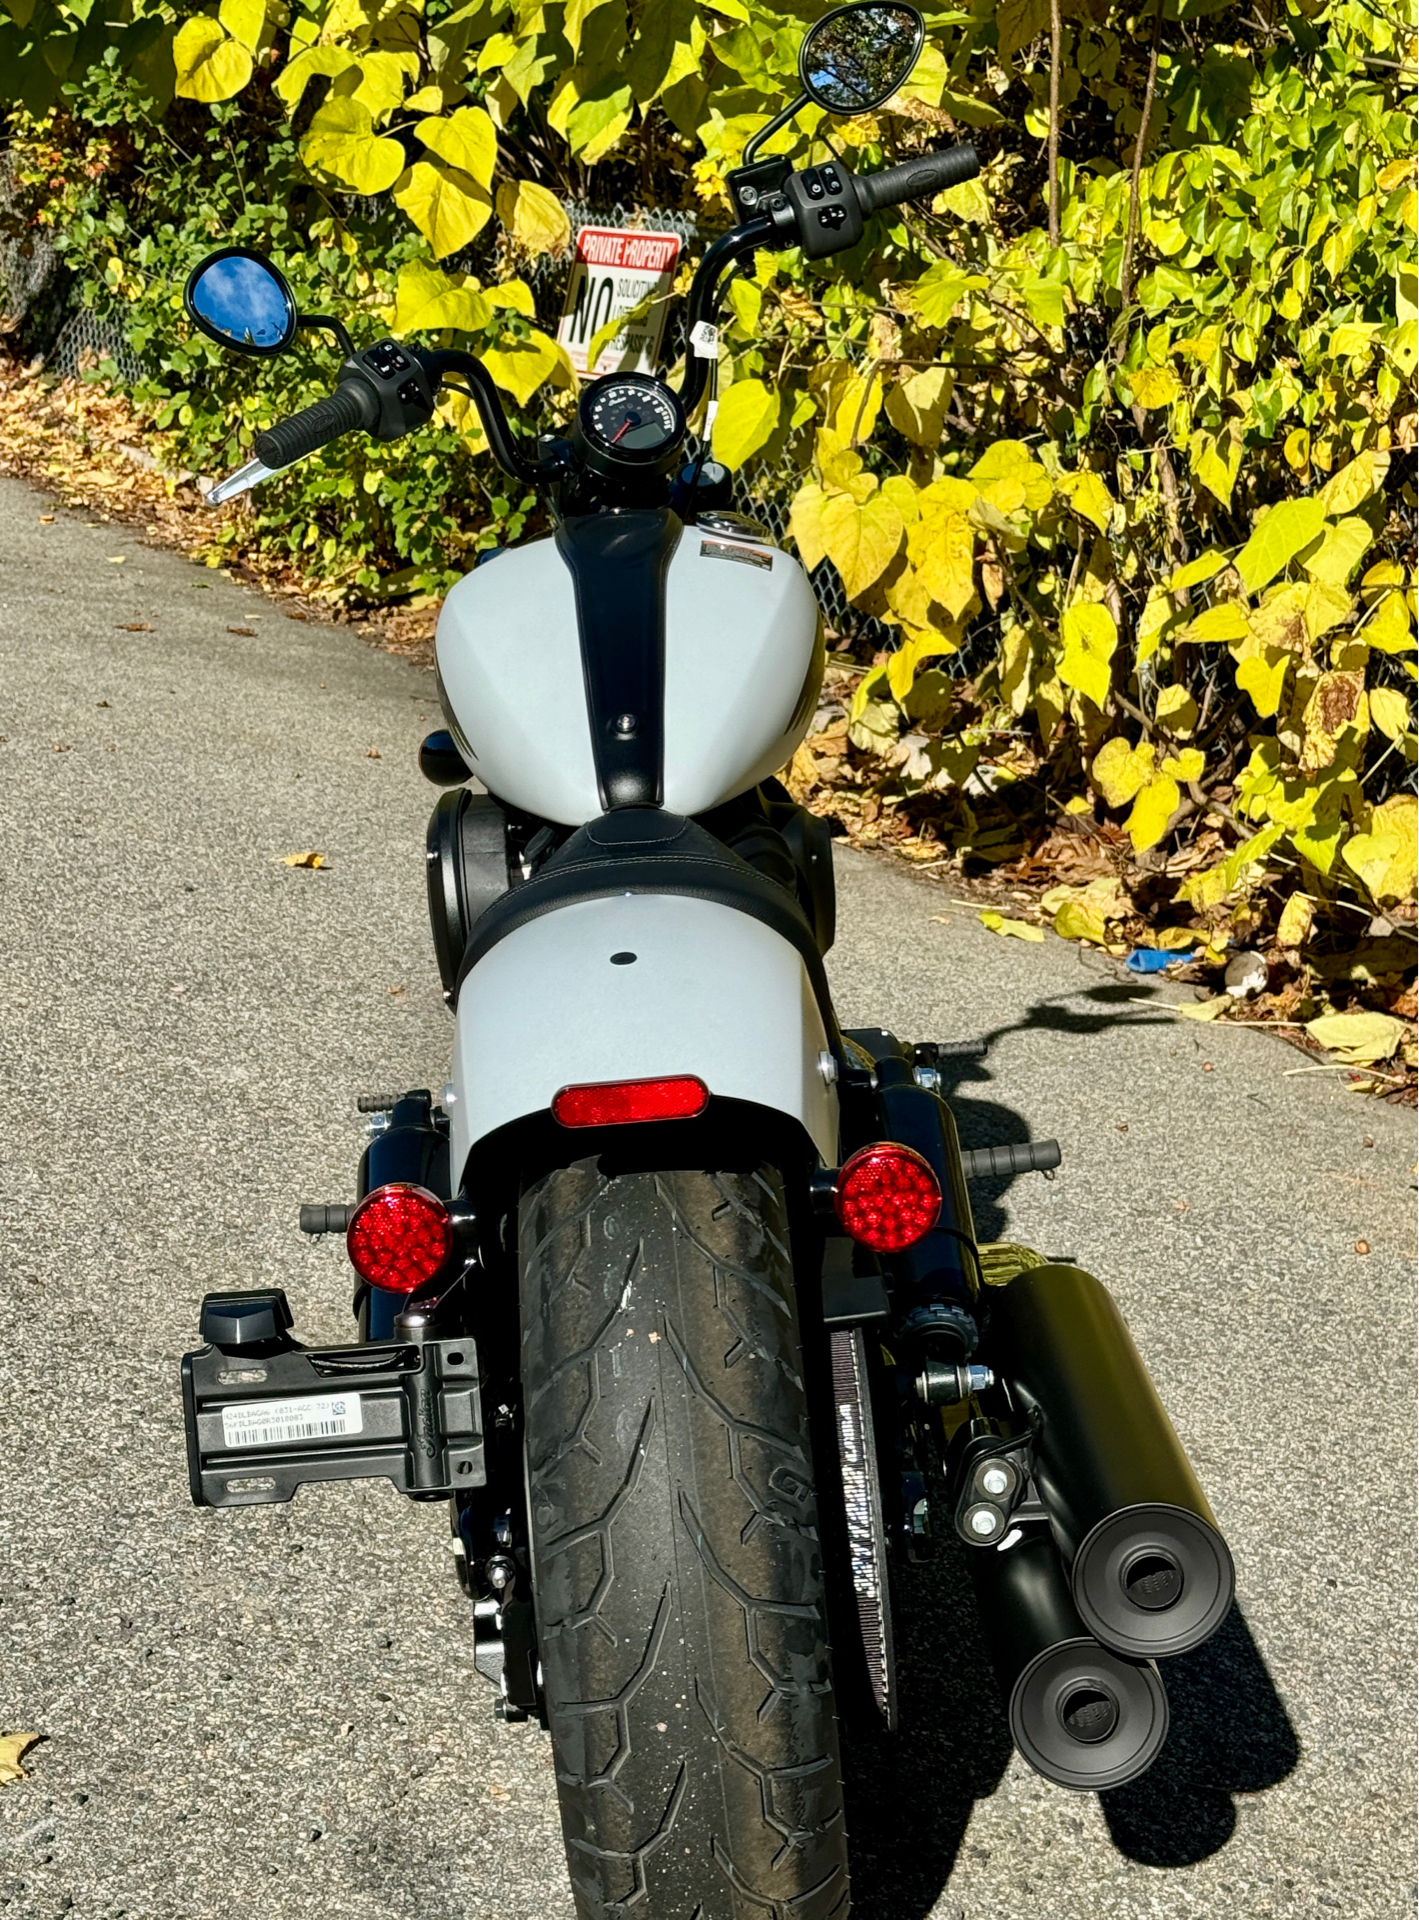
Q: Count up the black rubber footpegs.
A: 4